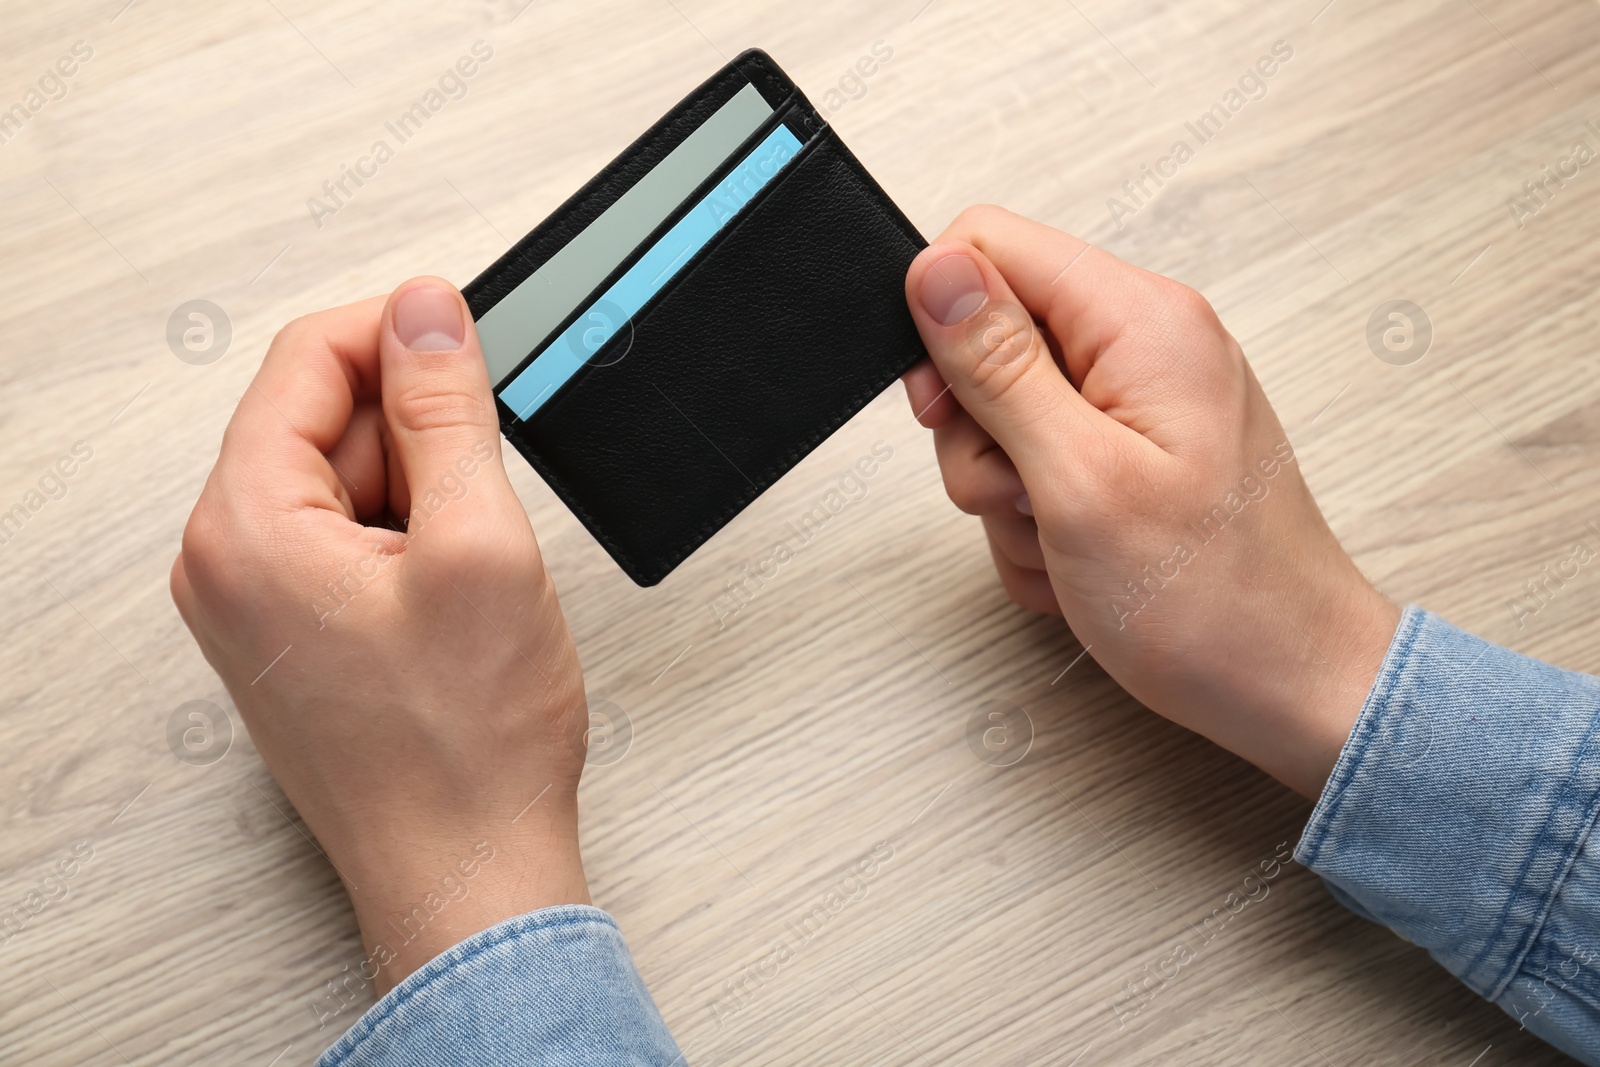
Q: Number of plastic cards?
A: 2